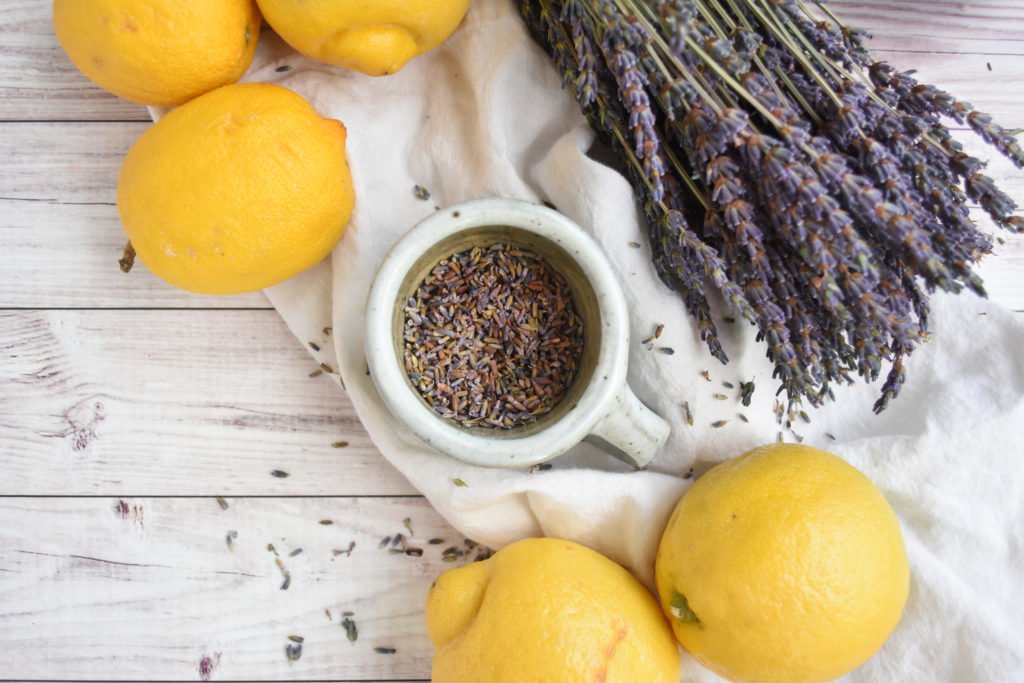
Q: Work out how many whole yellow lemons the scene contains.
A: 5